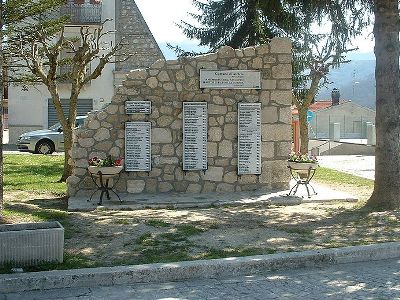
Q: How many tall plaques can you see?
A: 3